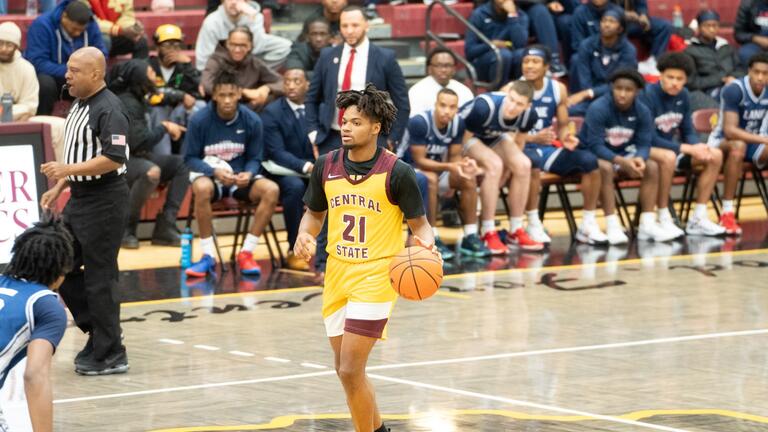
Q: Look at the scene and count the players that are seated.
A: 7